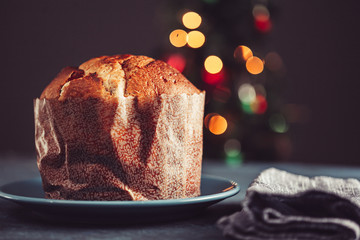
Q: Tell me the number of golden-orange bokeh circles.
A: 7